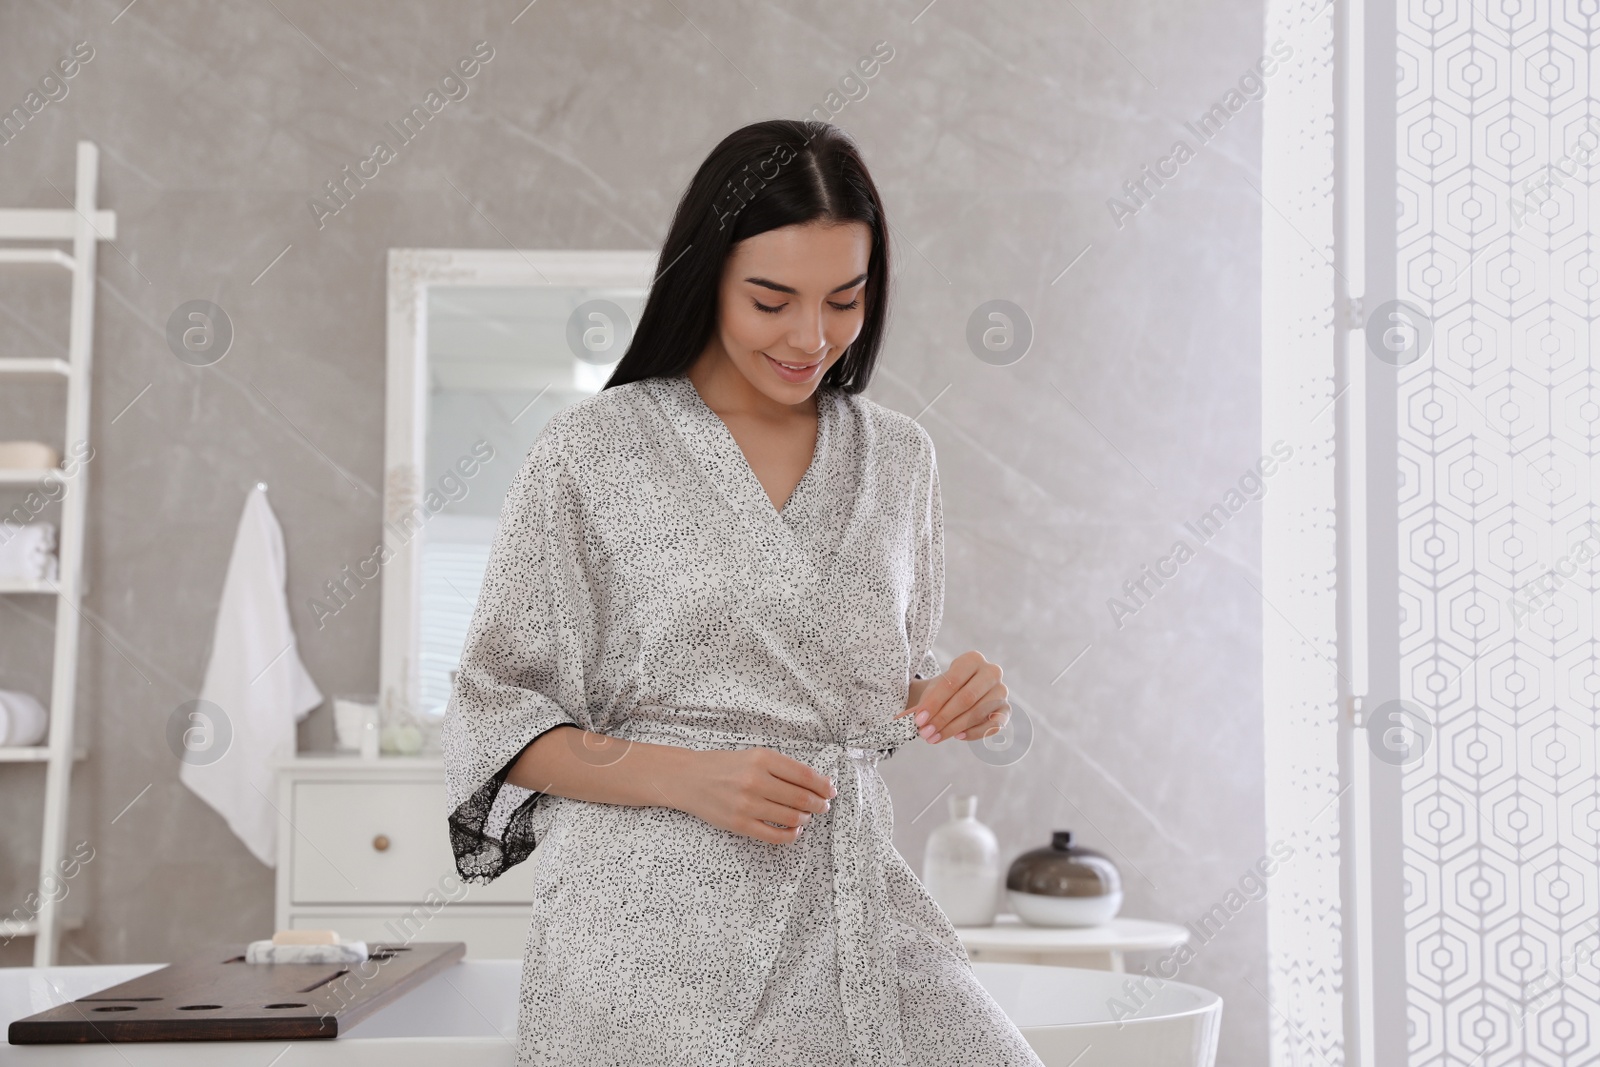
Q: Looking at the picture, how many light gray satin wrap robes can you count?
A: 1